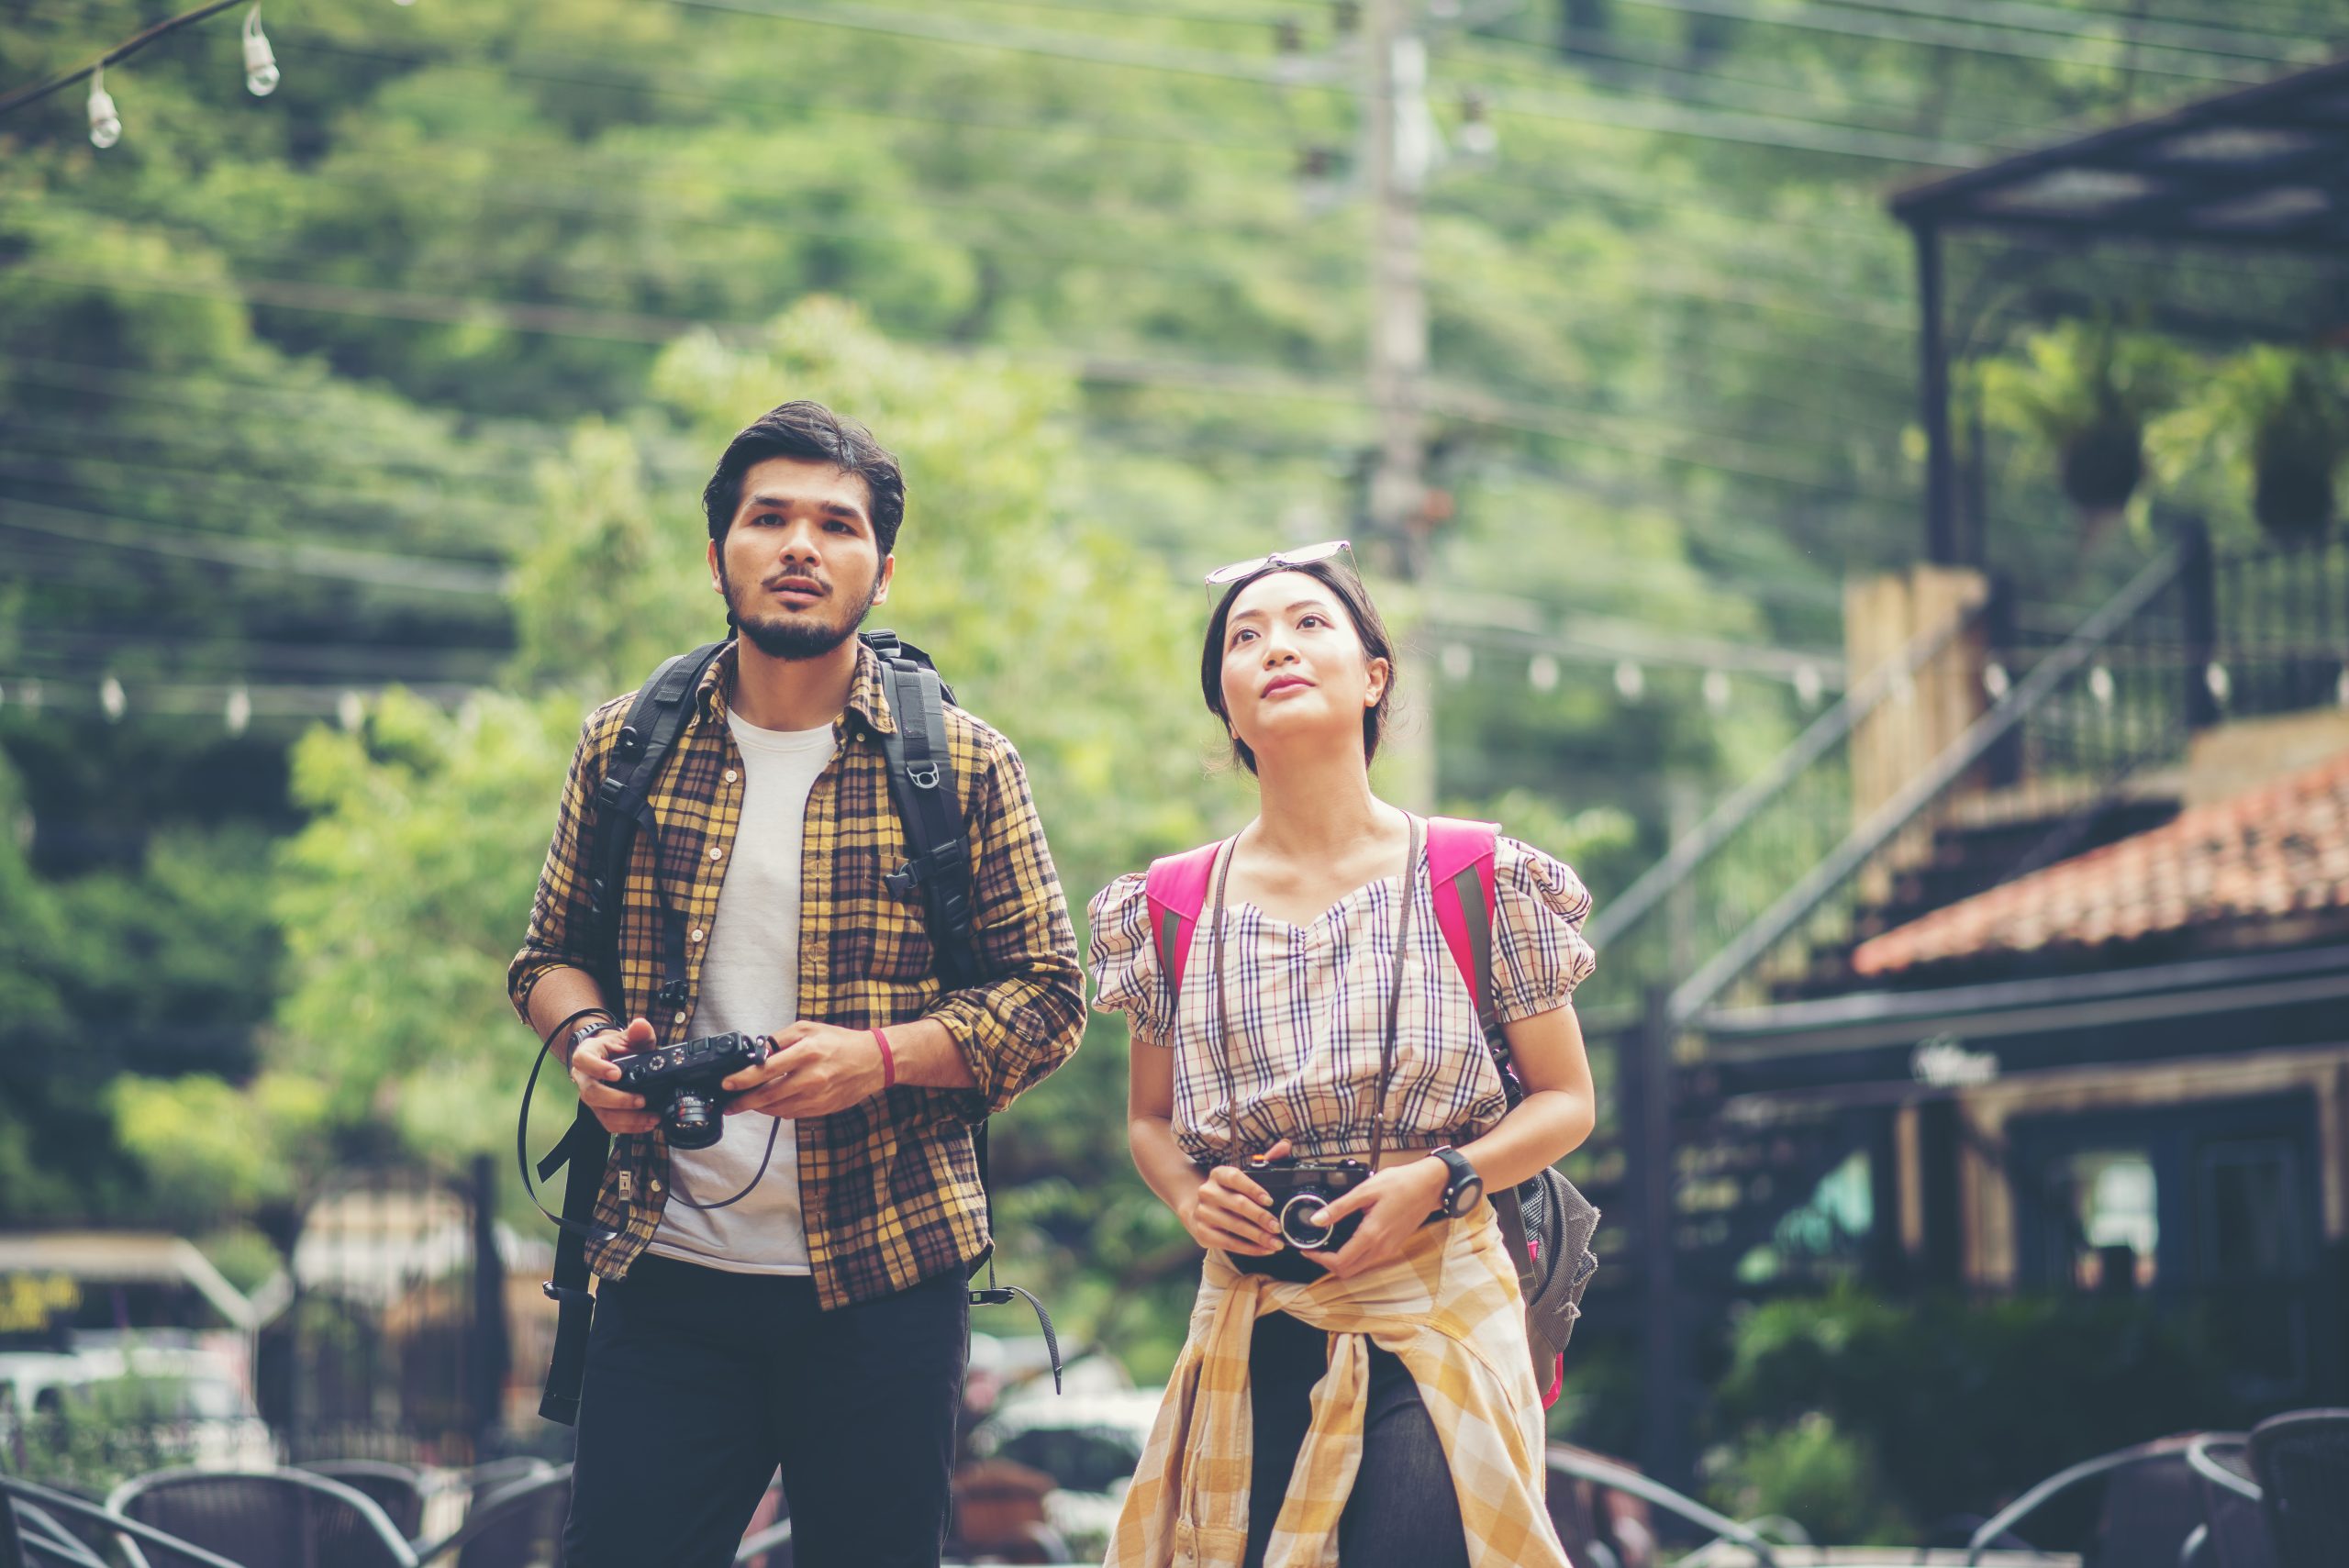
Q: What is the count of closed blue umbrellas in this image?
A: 0